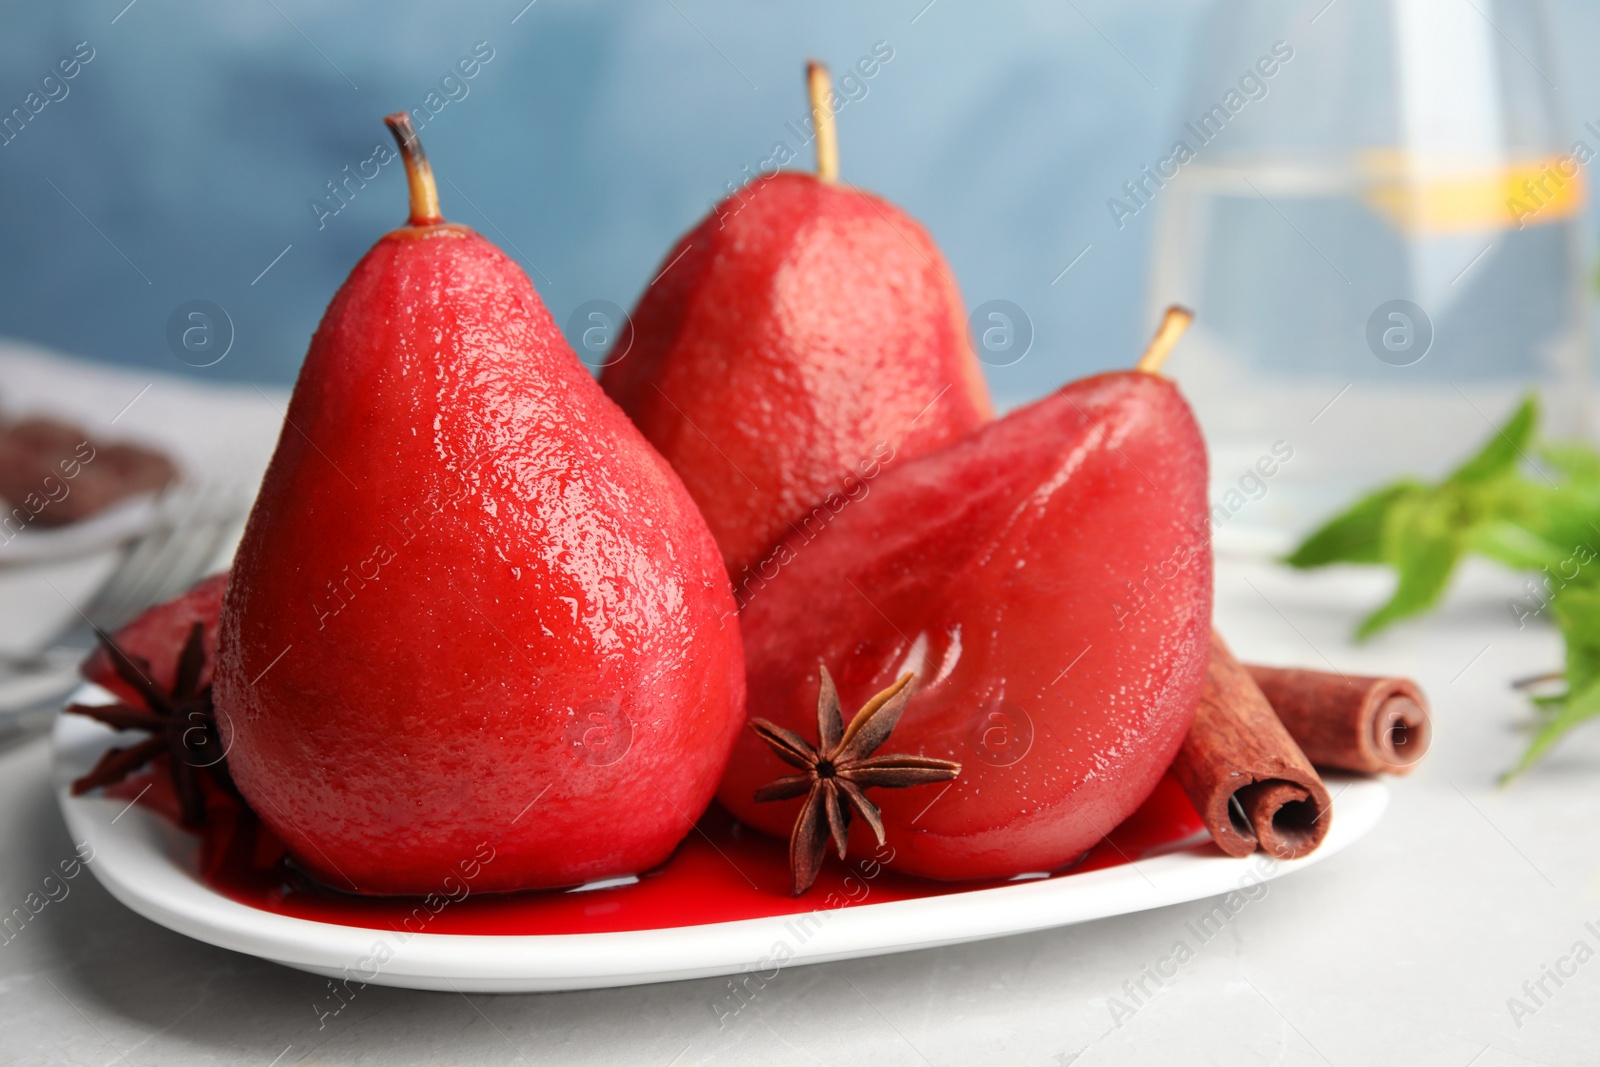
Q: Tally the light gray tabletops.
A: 1